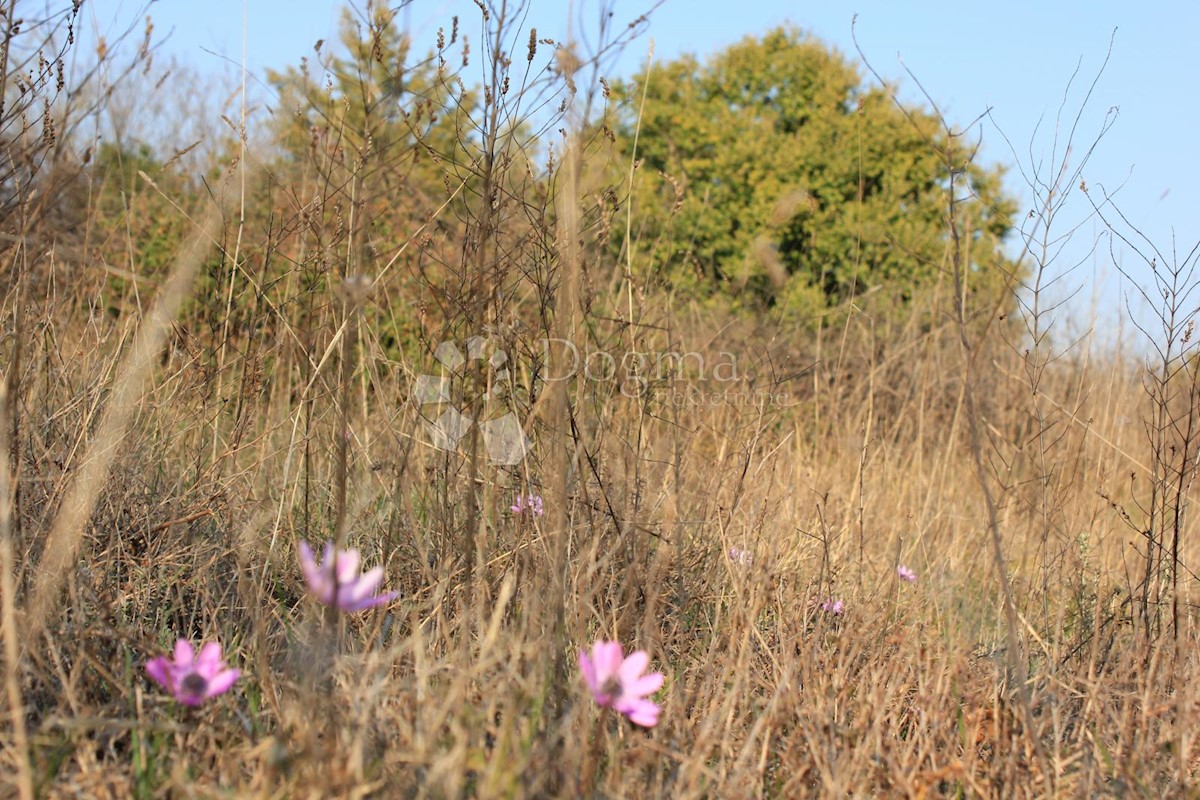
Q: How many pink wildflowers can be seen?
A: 7